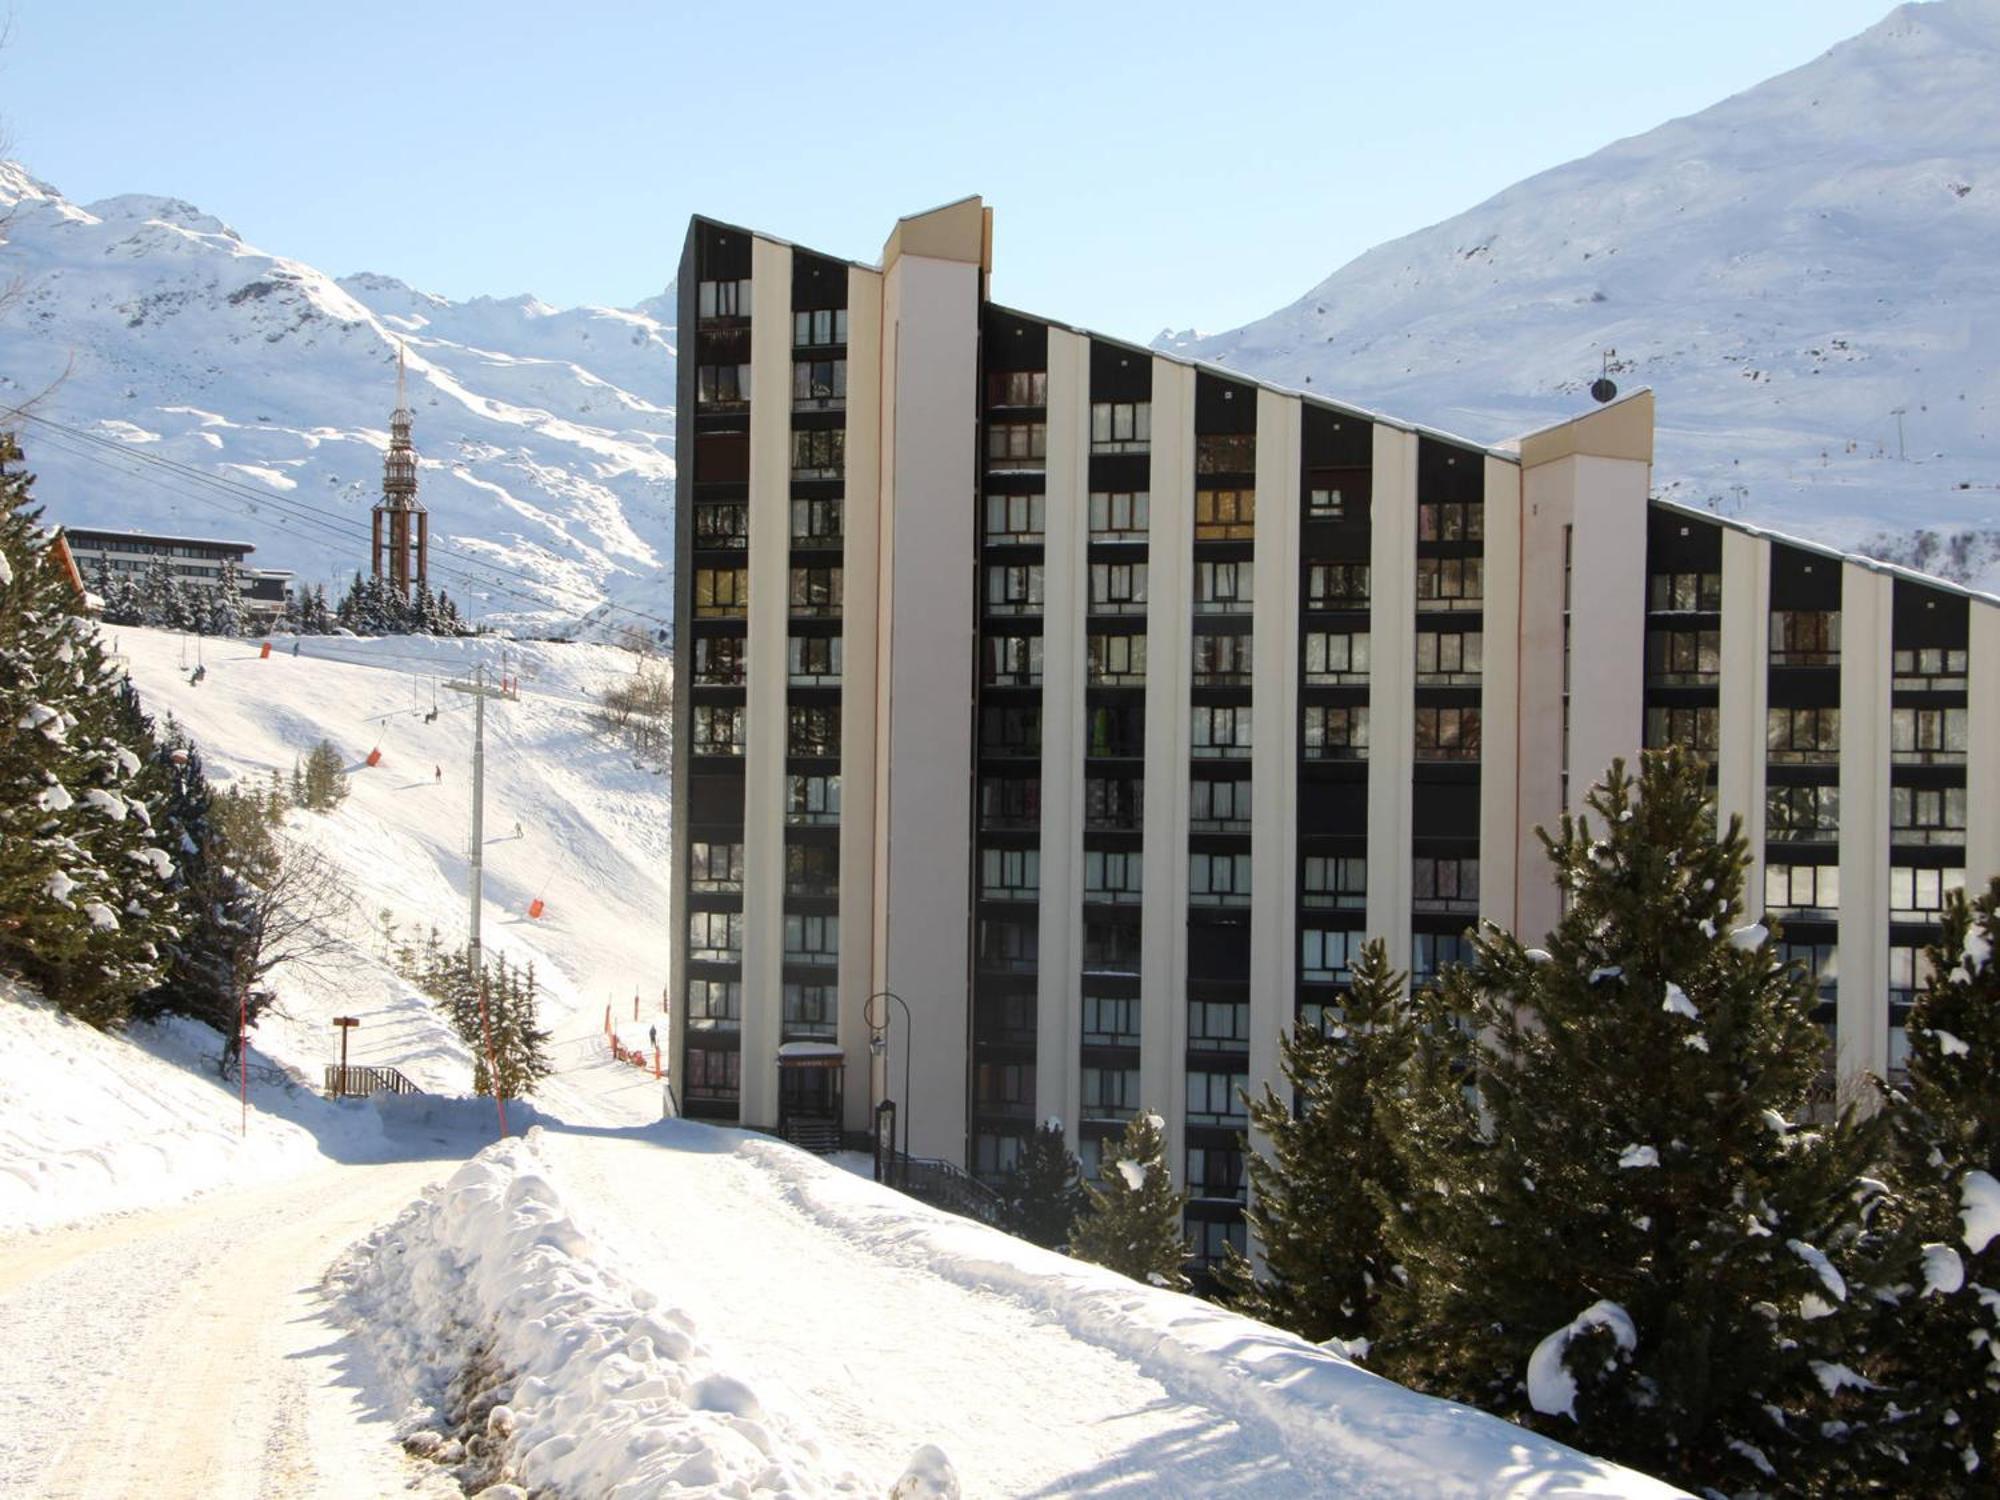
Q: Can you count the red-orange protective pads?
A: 3